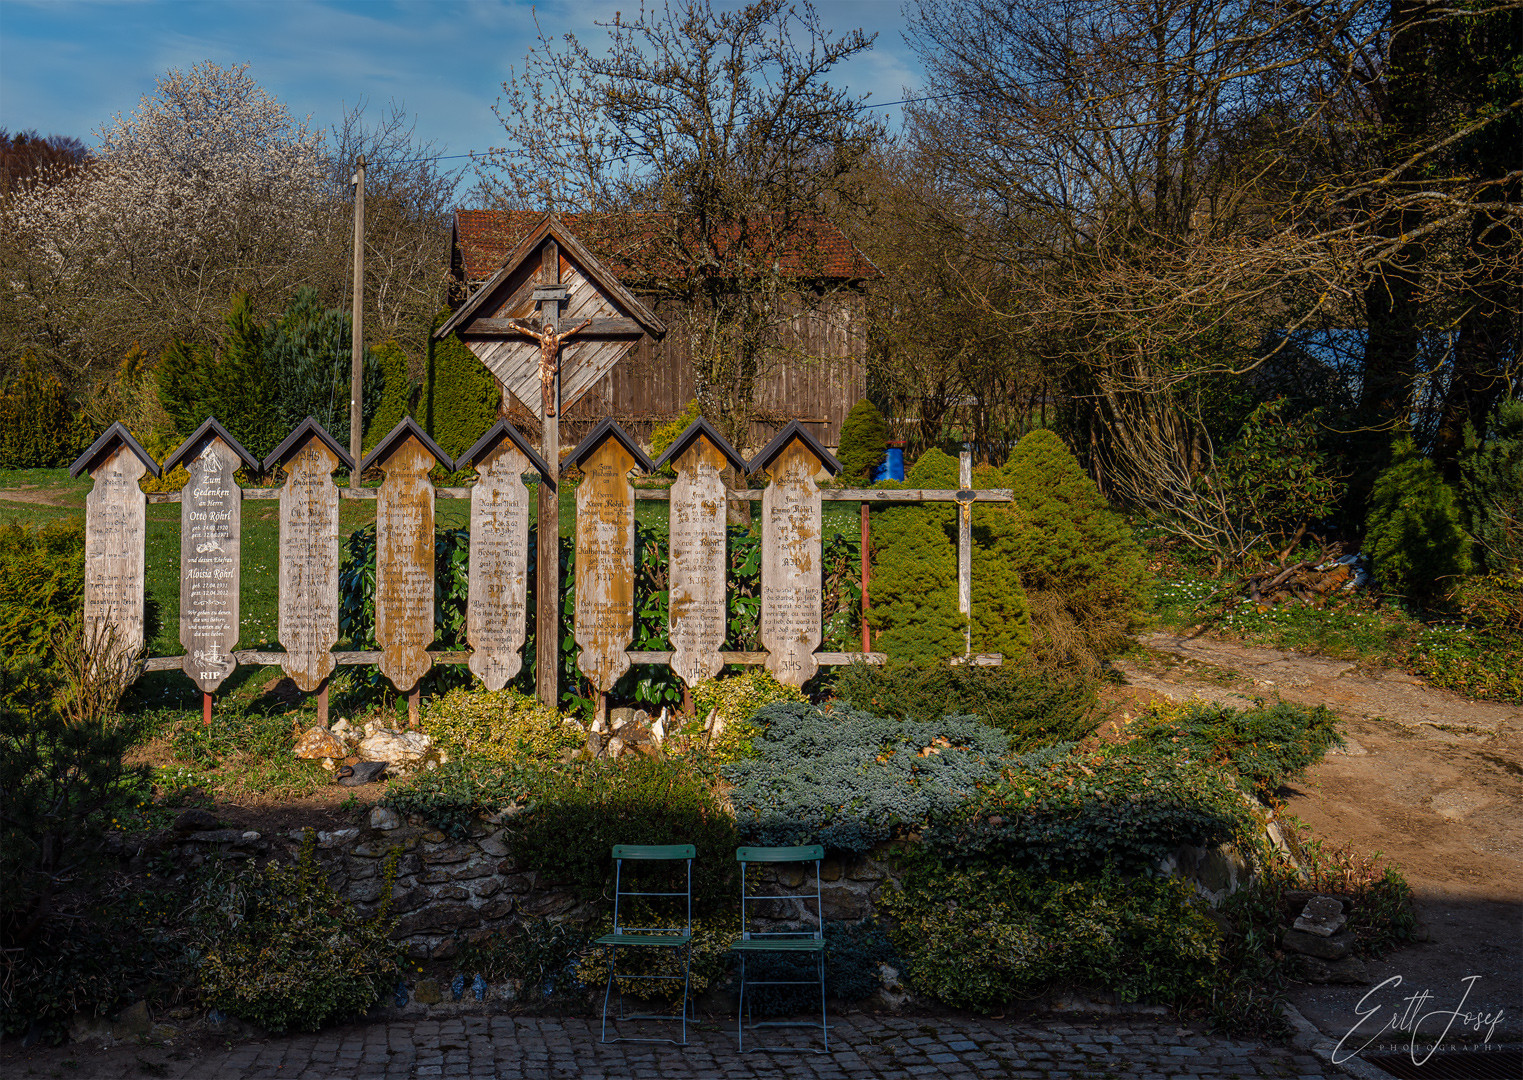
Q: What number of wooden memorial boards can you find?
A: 8